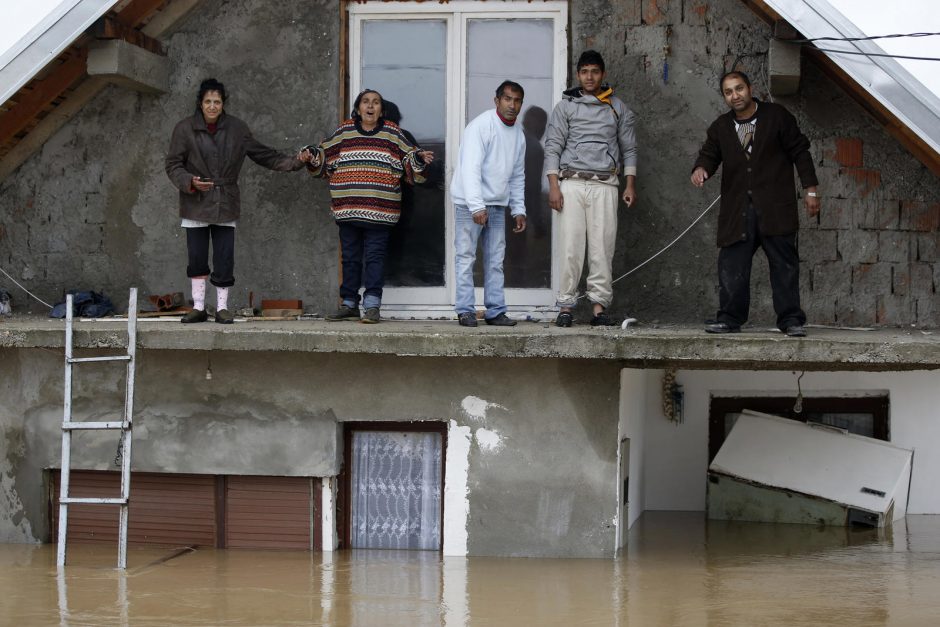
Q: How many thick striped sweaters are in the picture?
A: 1